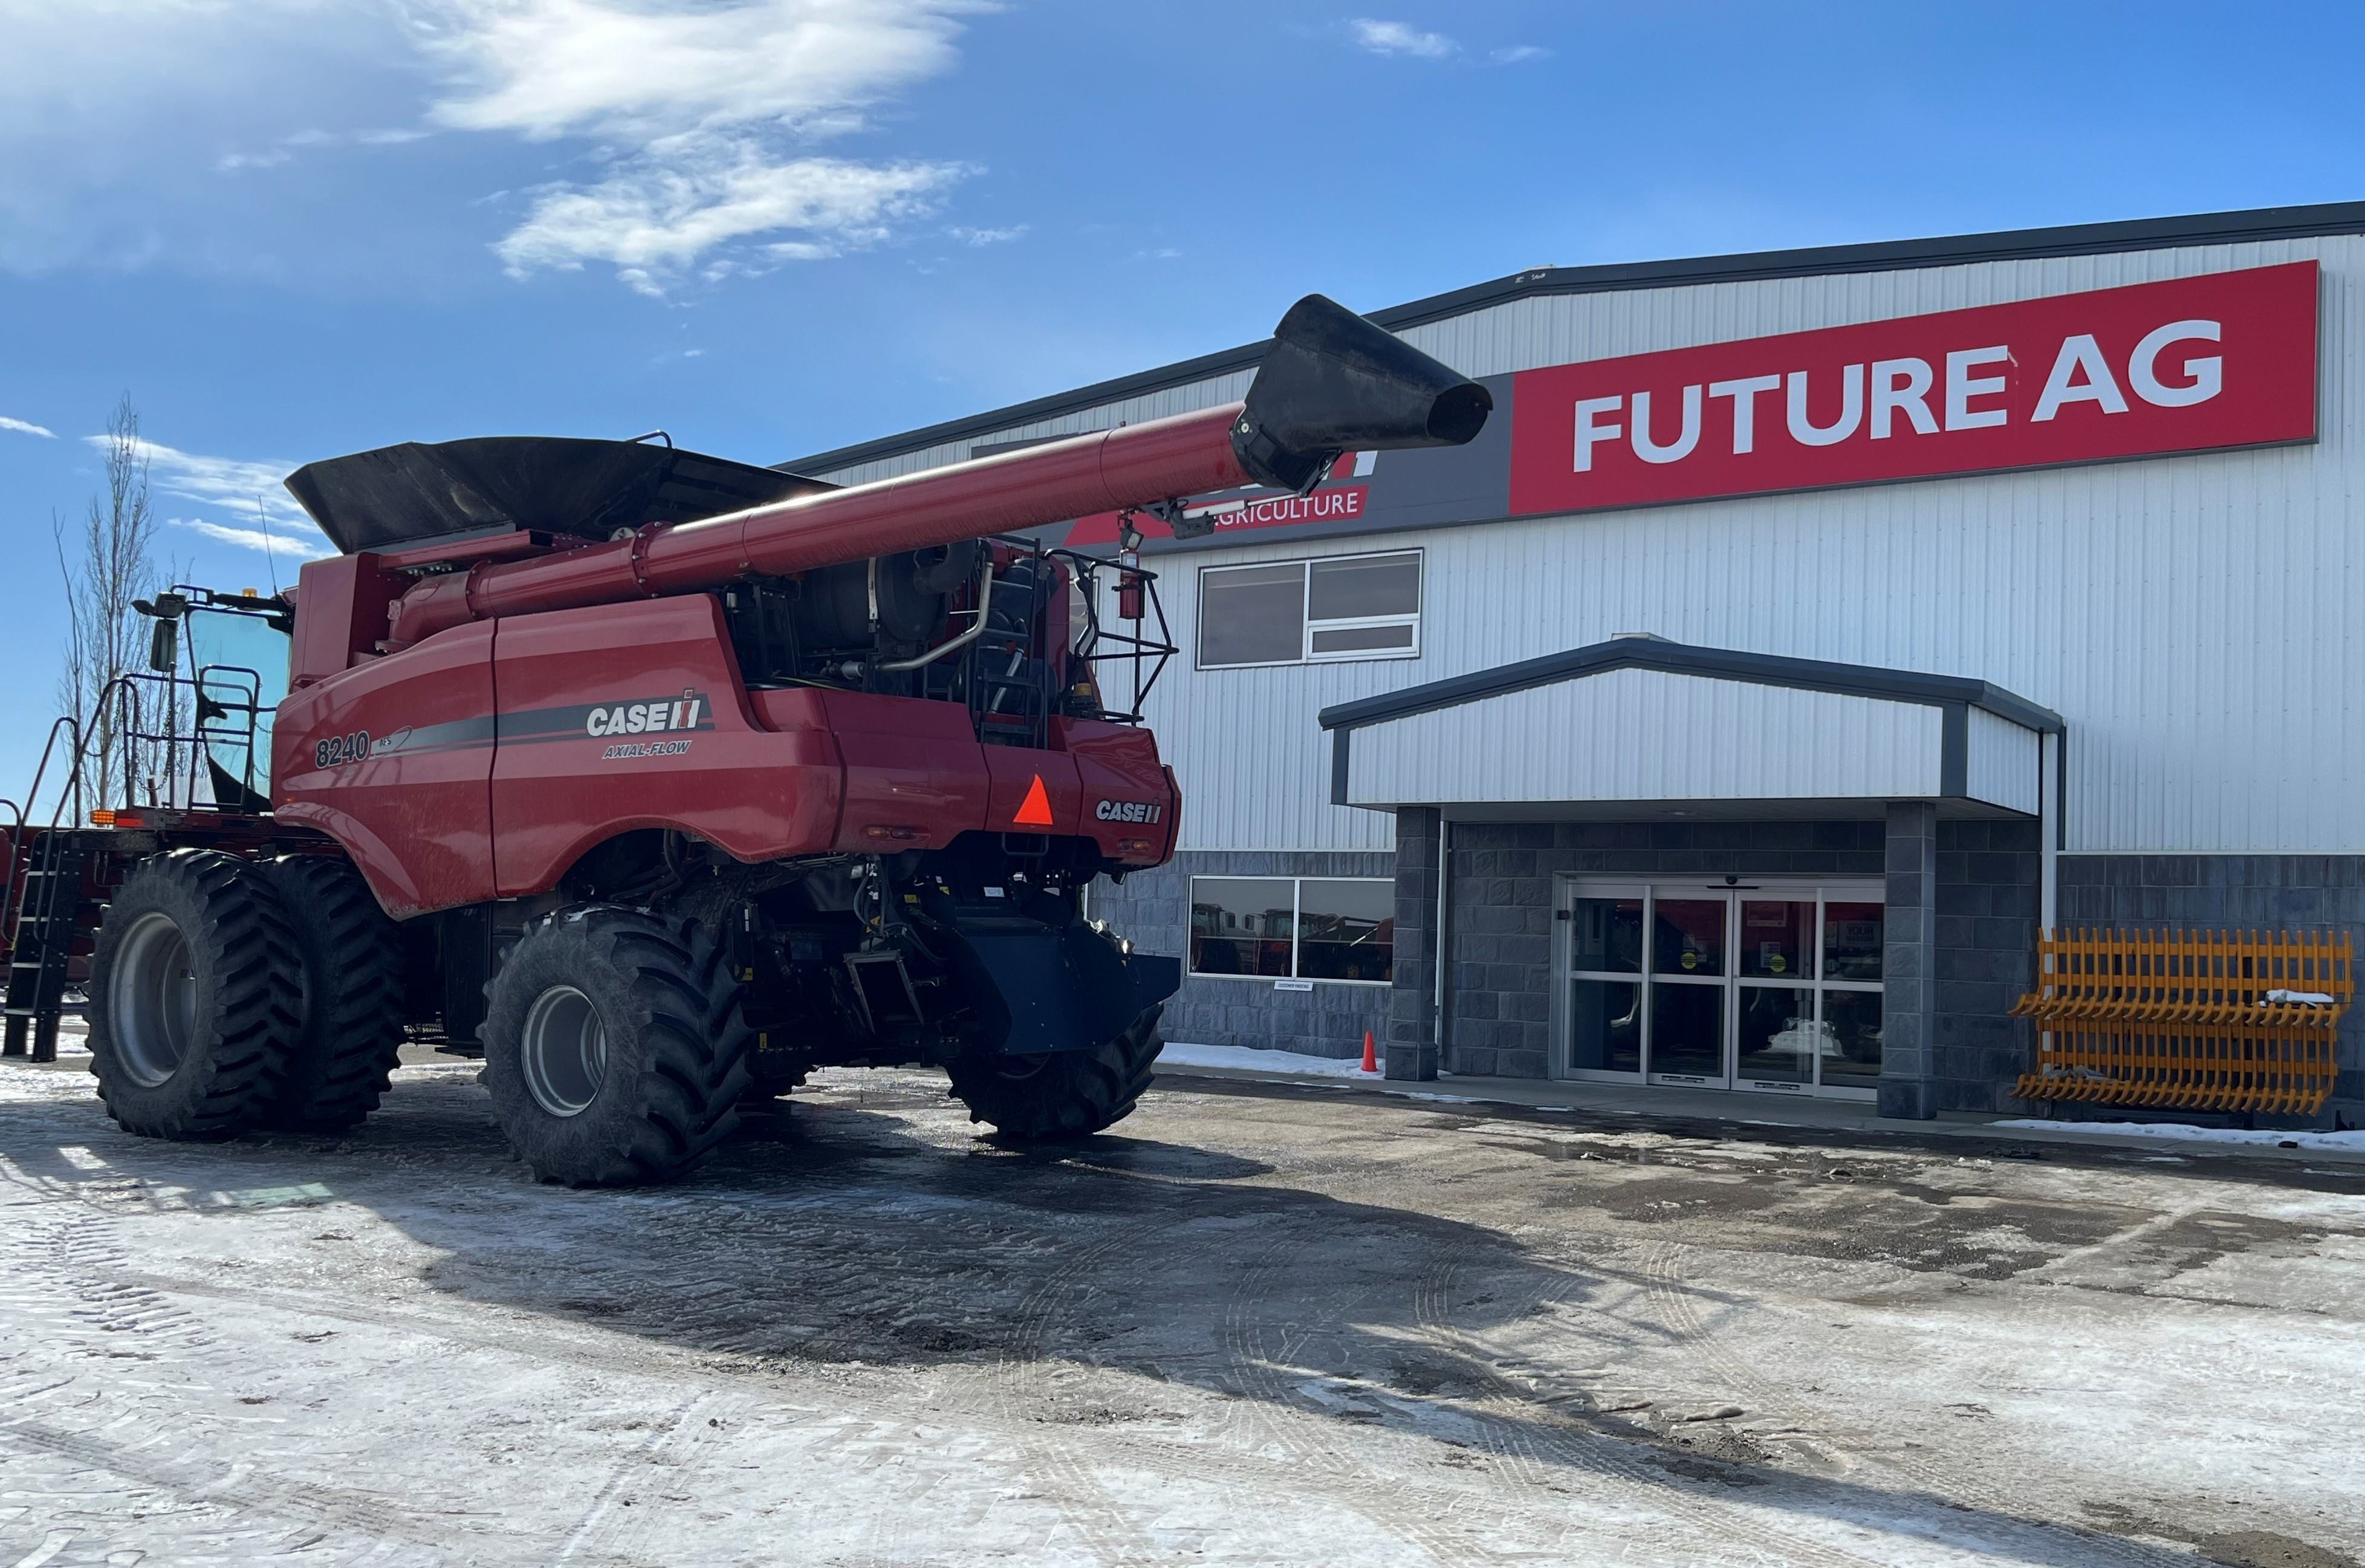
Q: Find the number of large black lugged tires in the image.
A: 4